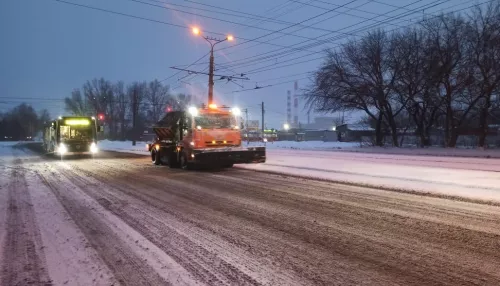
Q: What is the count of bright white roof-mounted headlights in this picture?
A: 2